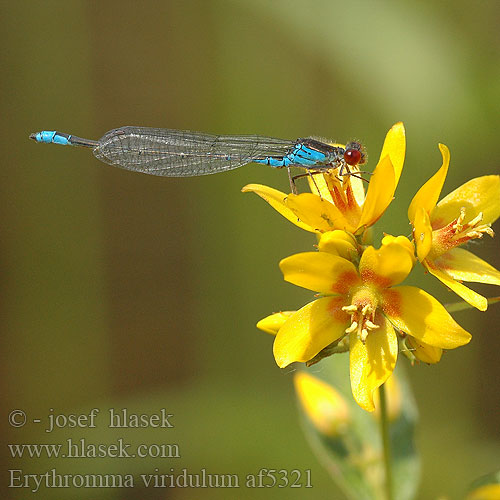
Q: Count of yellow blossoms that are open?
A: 3